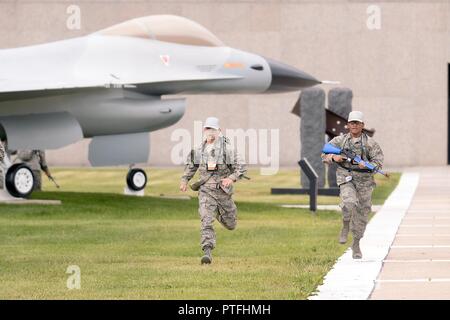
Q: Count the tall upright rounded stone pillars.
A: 2